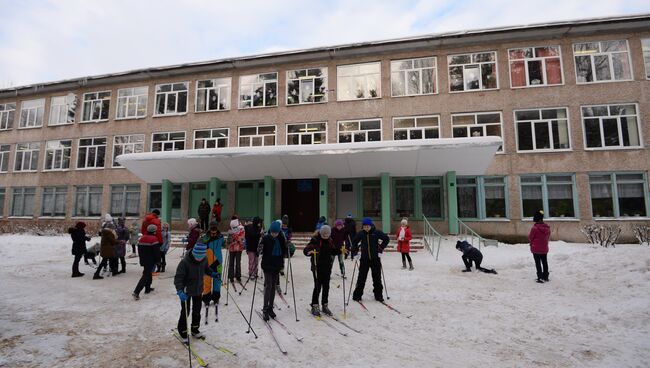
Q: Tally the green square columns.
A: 6